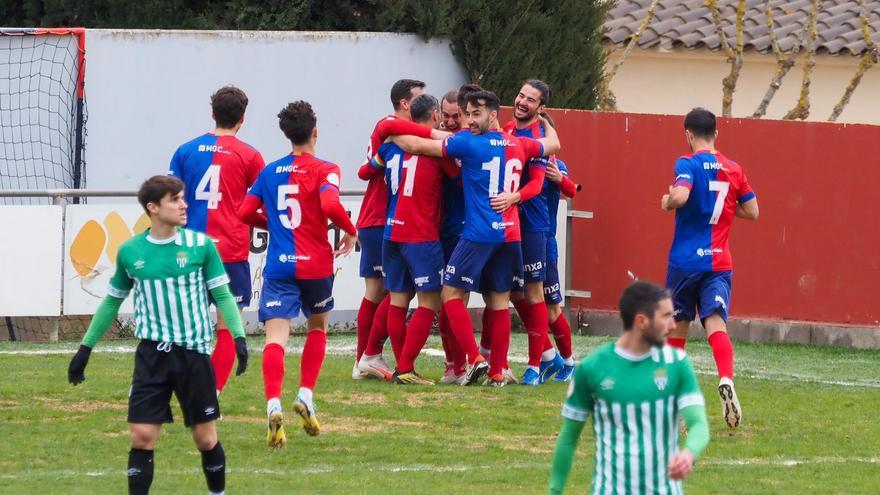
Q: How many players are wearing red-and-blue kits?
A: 10